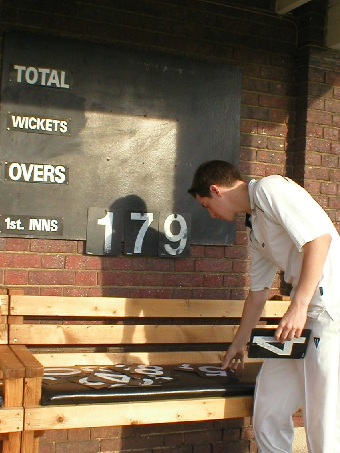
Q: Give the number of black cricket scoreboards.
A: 1